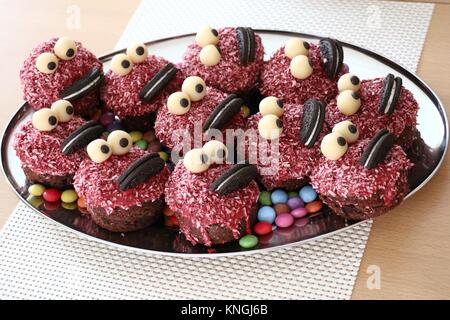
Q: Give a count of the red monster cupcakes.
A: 11